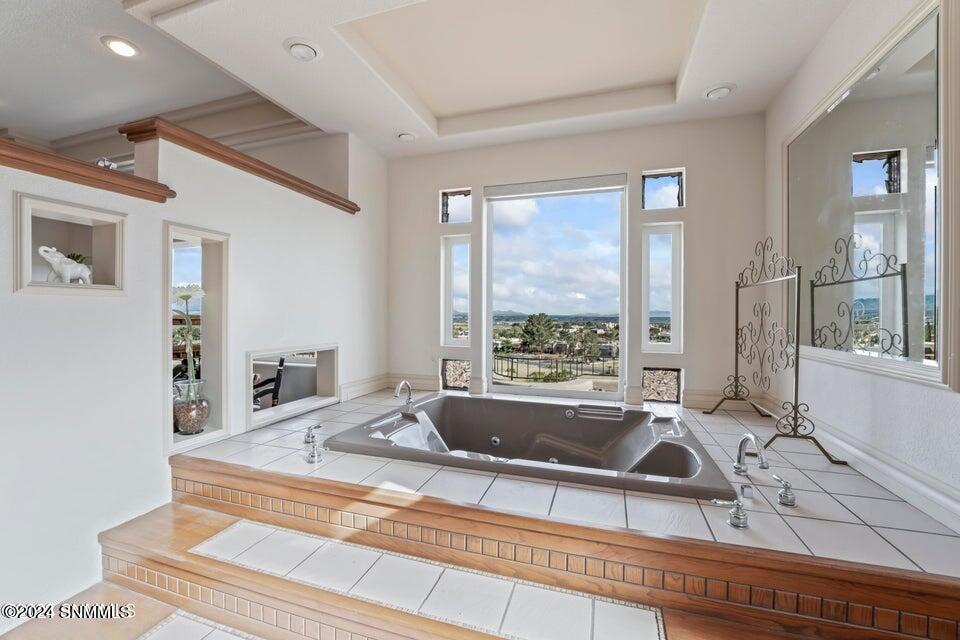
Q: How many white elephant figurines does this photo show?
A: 1